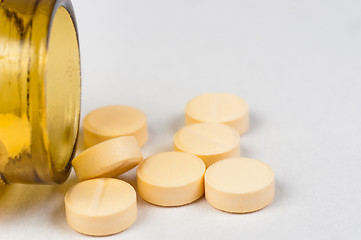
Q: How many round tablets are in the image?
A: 7